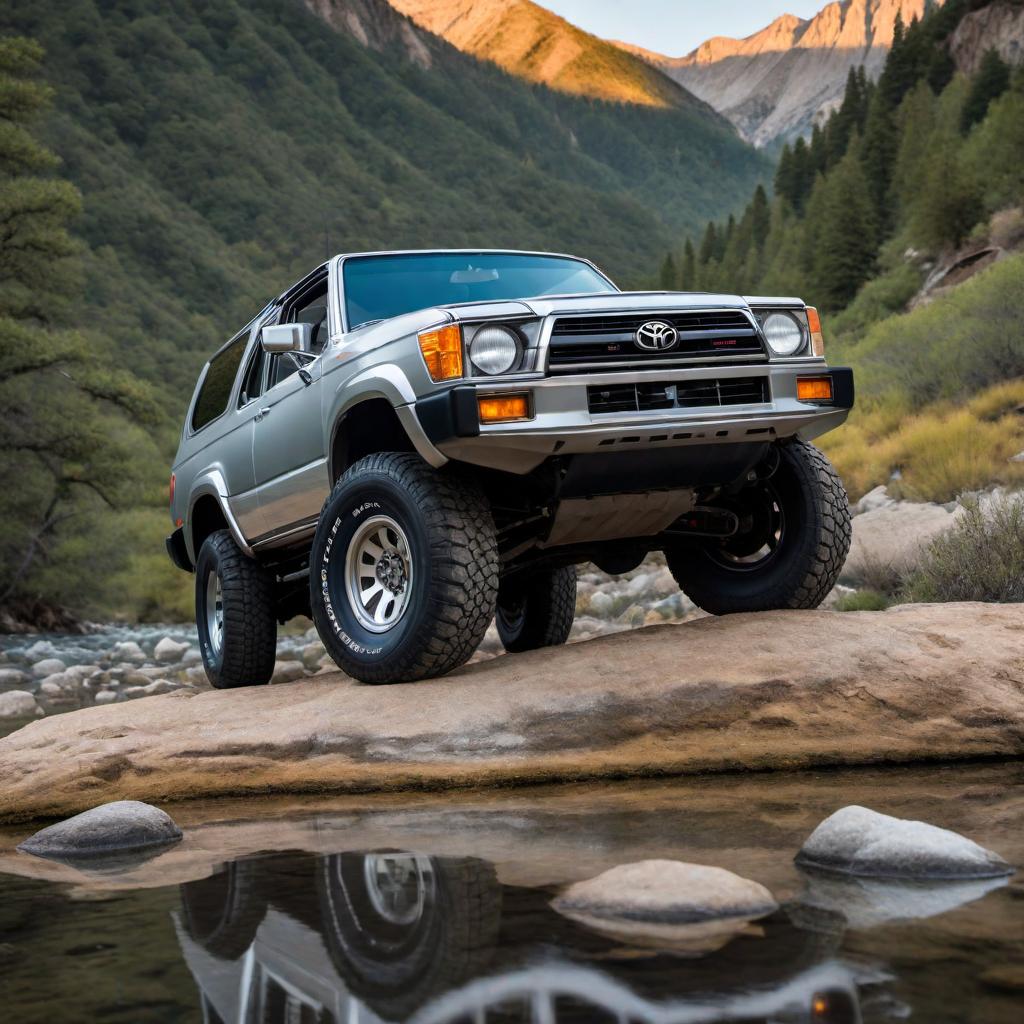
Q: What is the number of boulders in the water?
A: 3